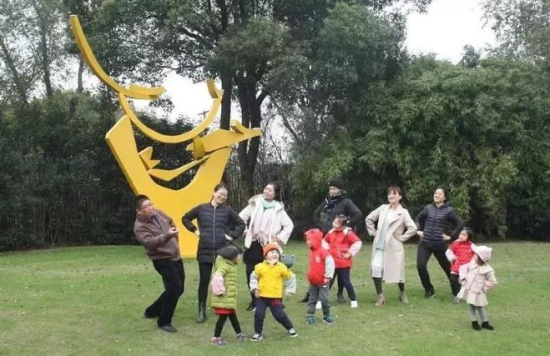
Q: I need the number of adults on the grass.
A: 6